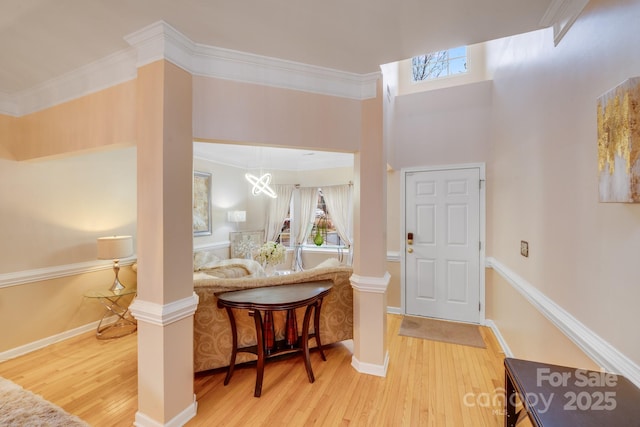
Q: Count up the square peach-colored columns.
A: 2